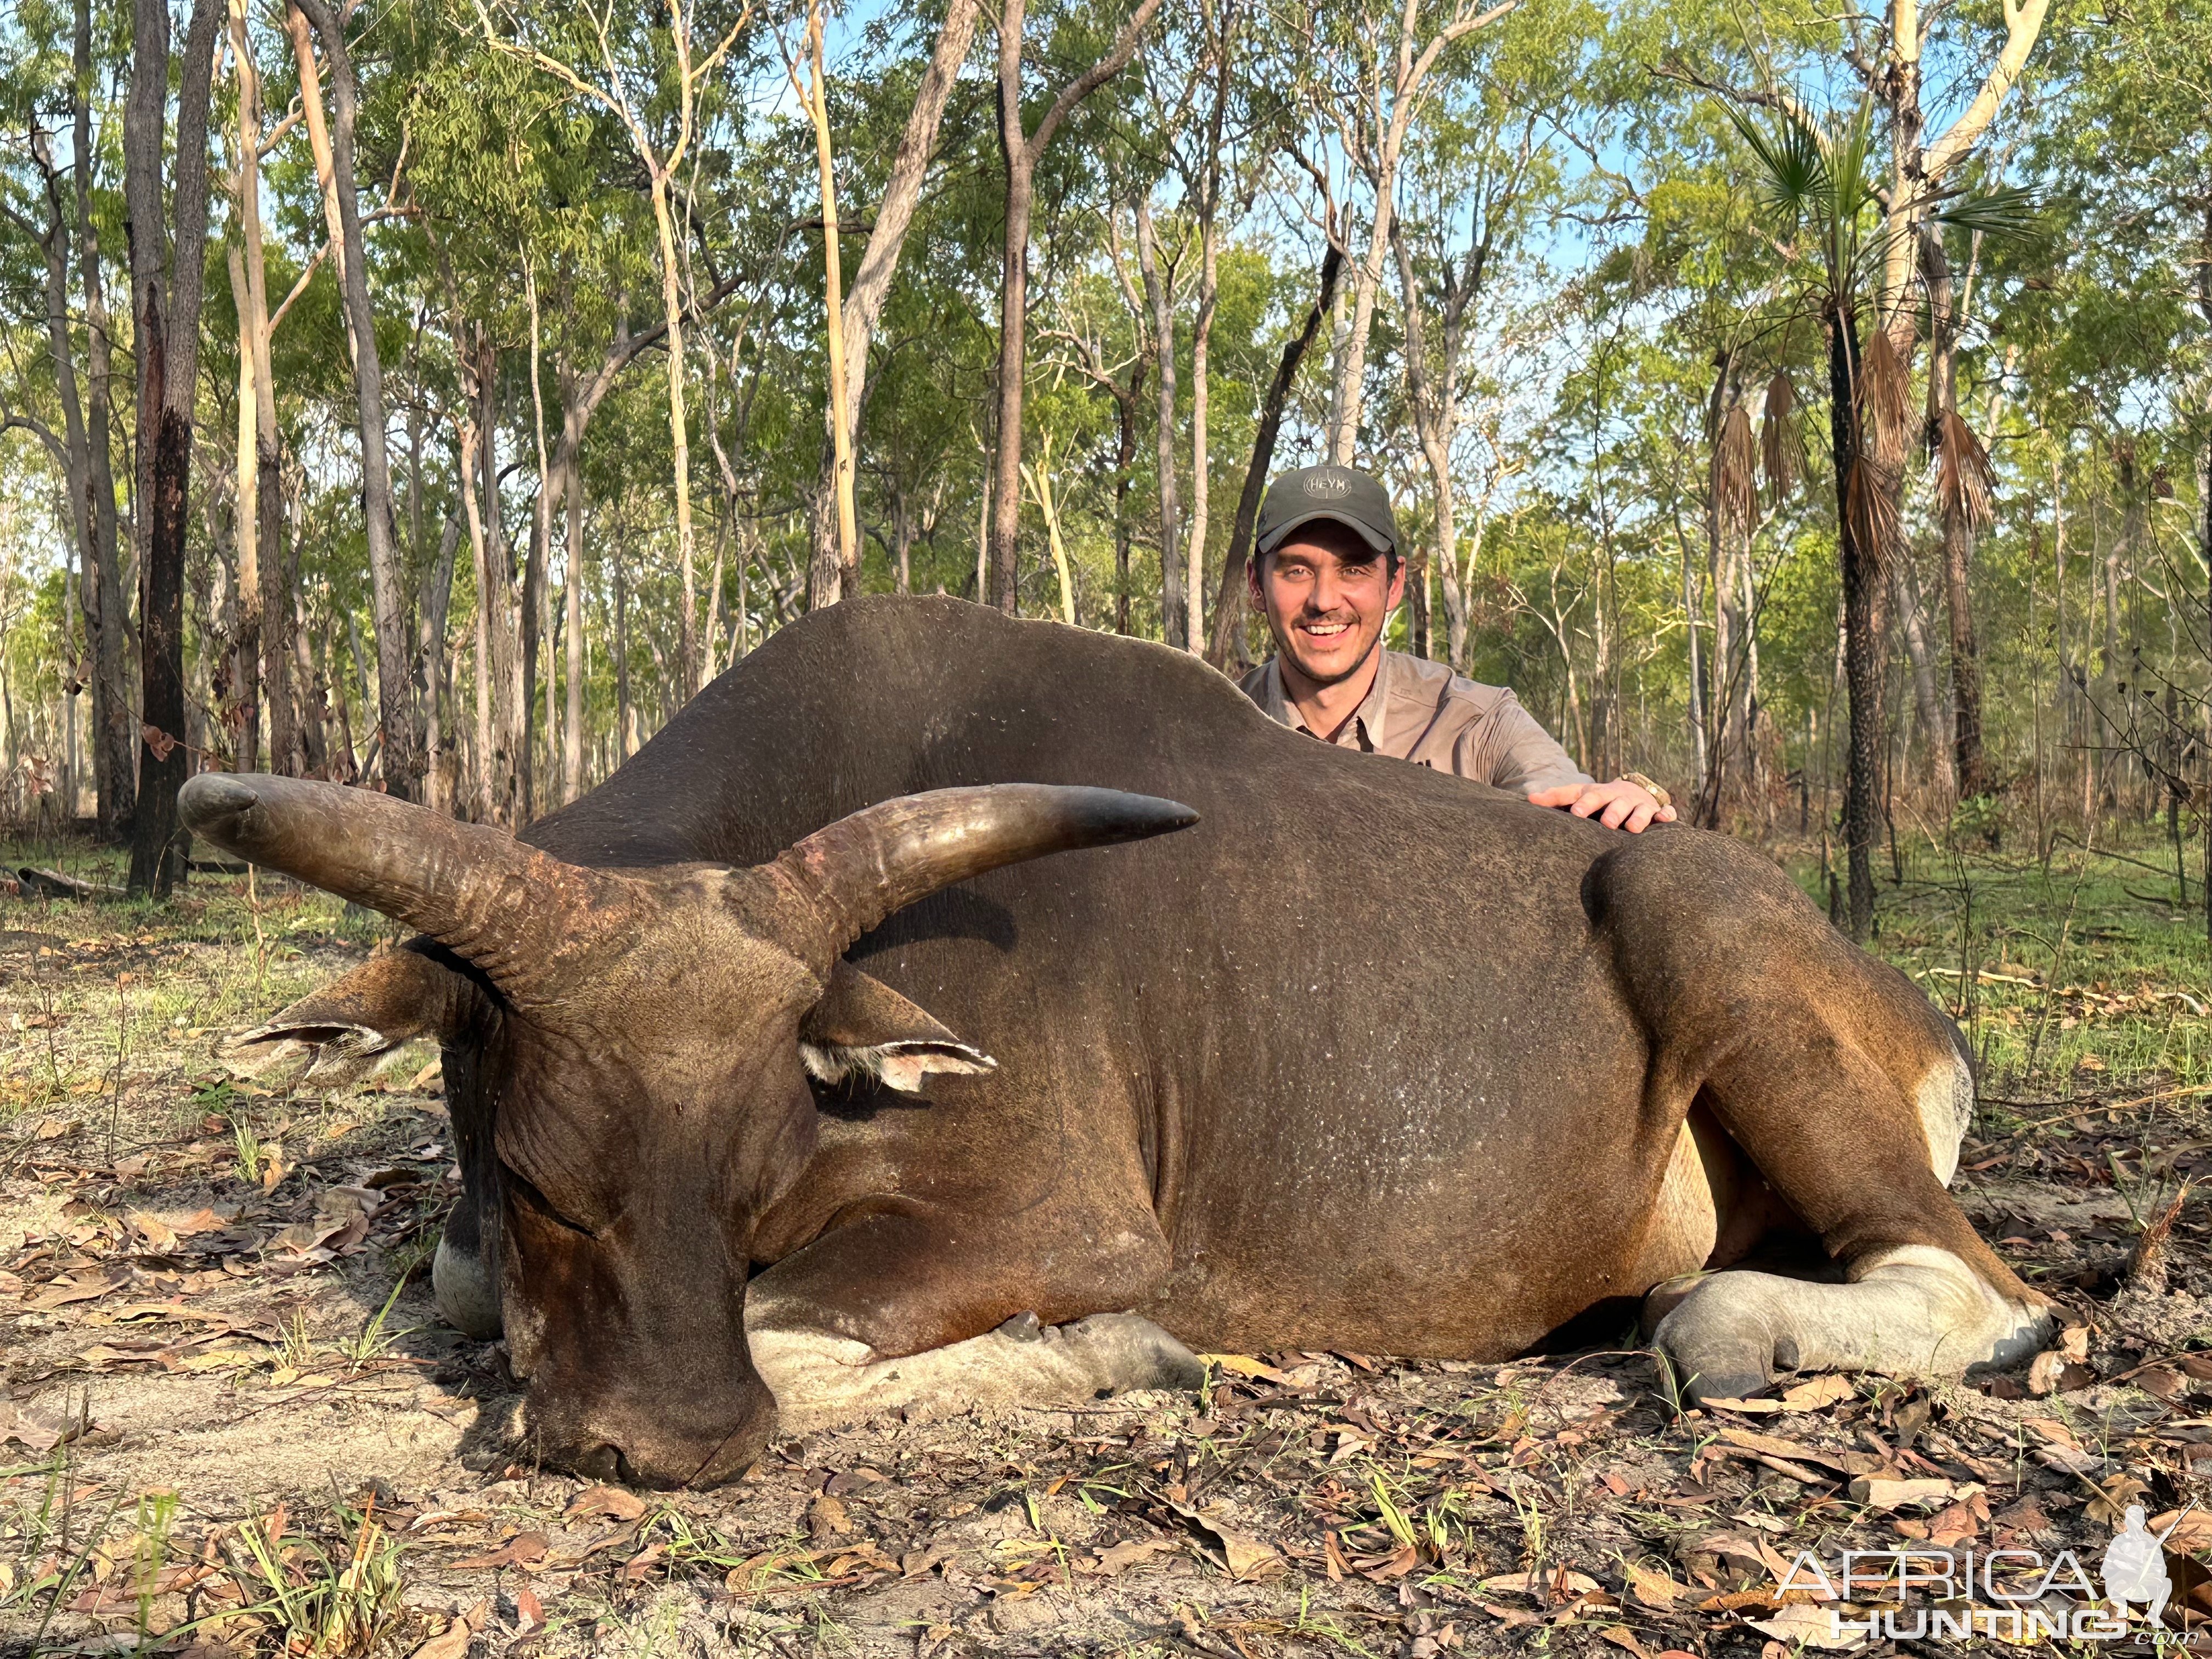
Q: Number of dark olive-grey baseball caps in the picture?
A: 1